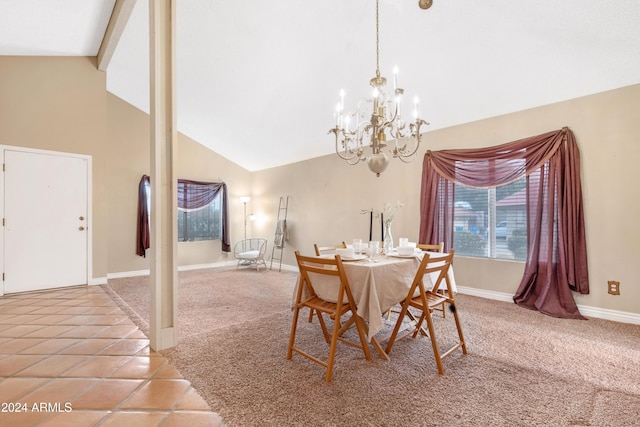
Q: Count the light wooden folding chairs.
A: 4